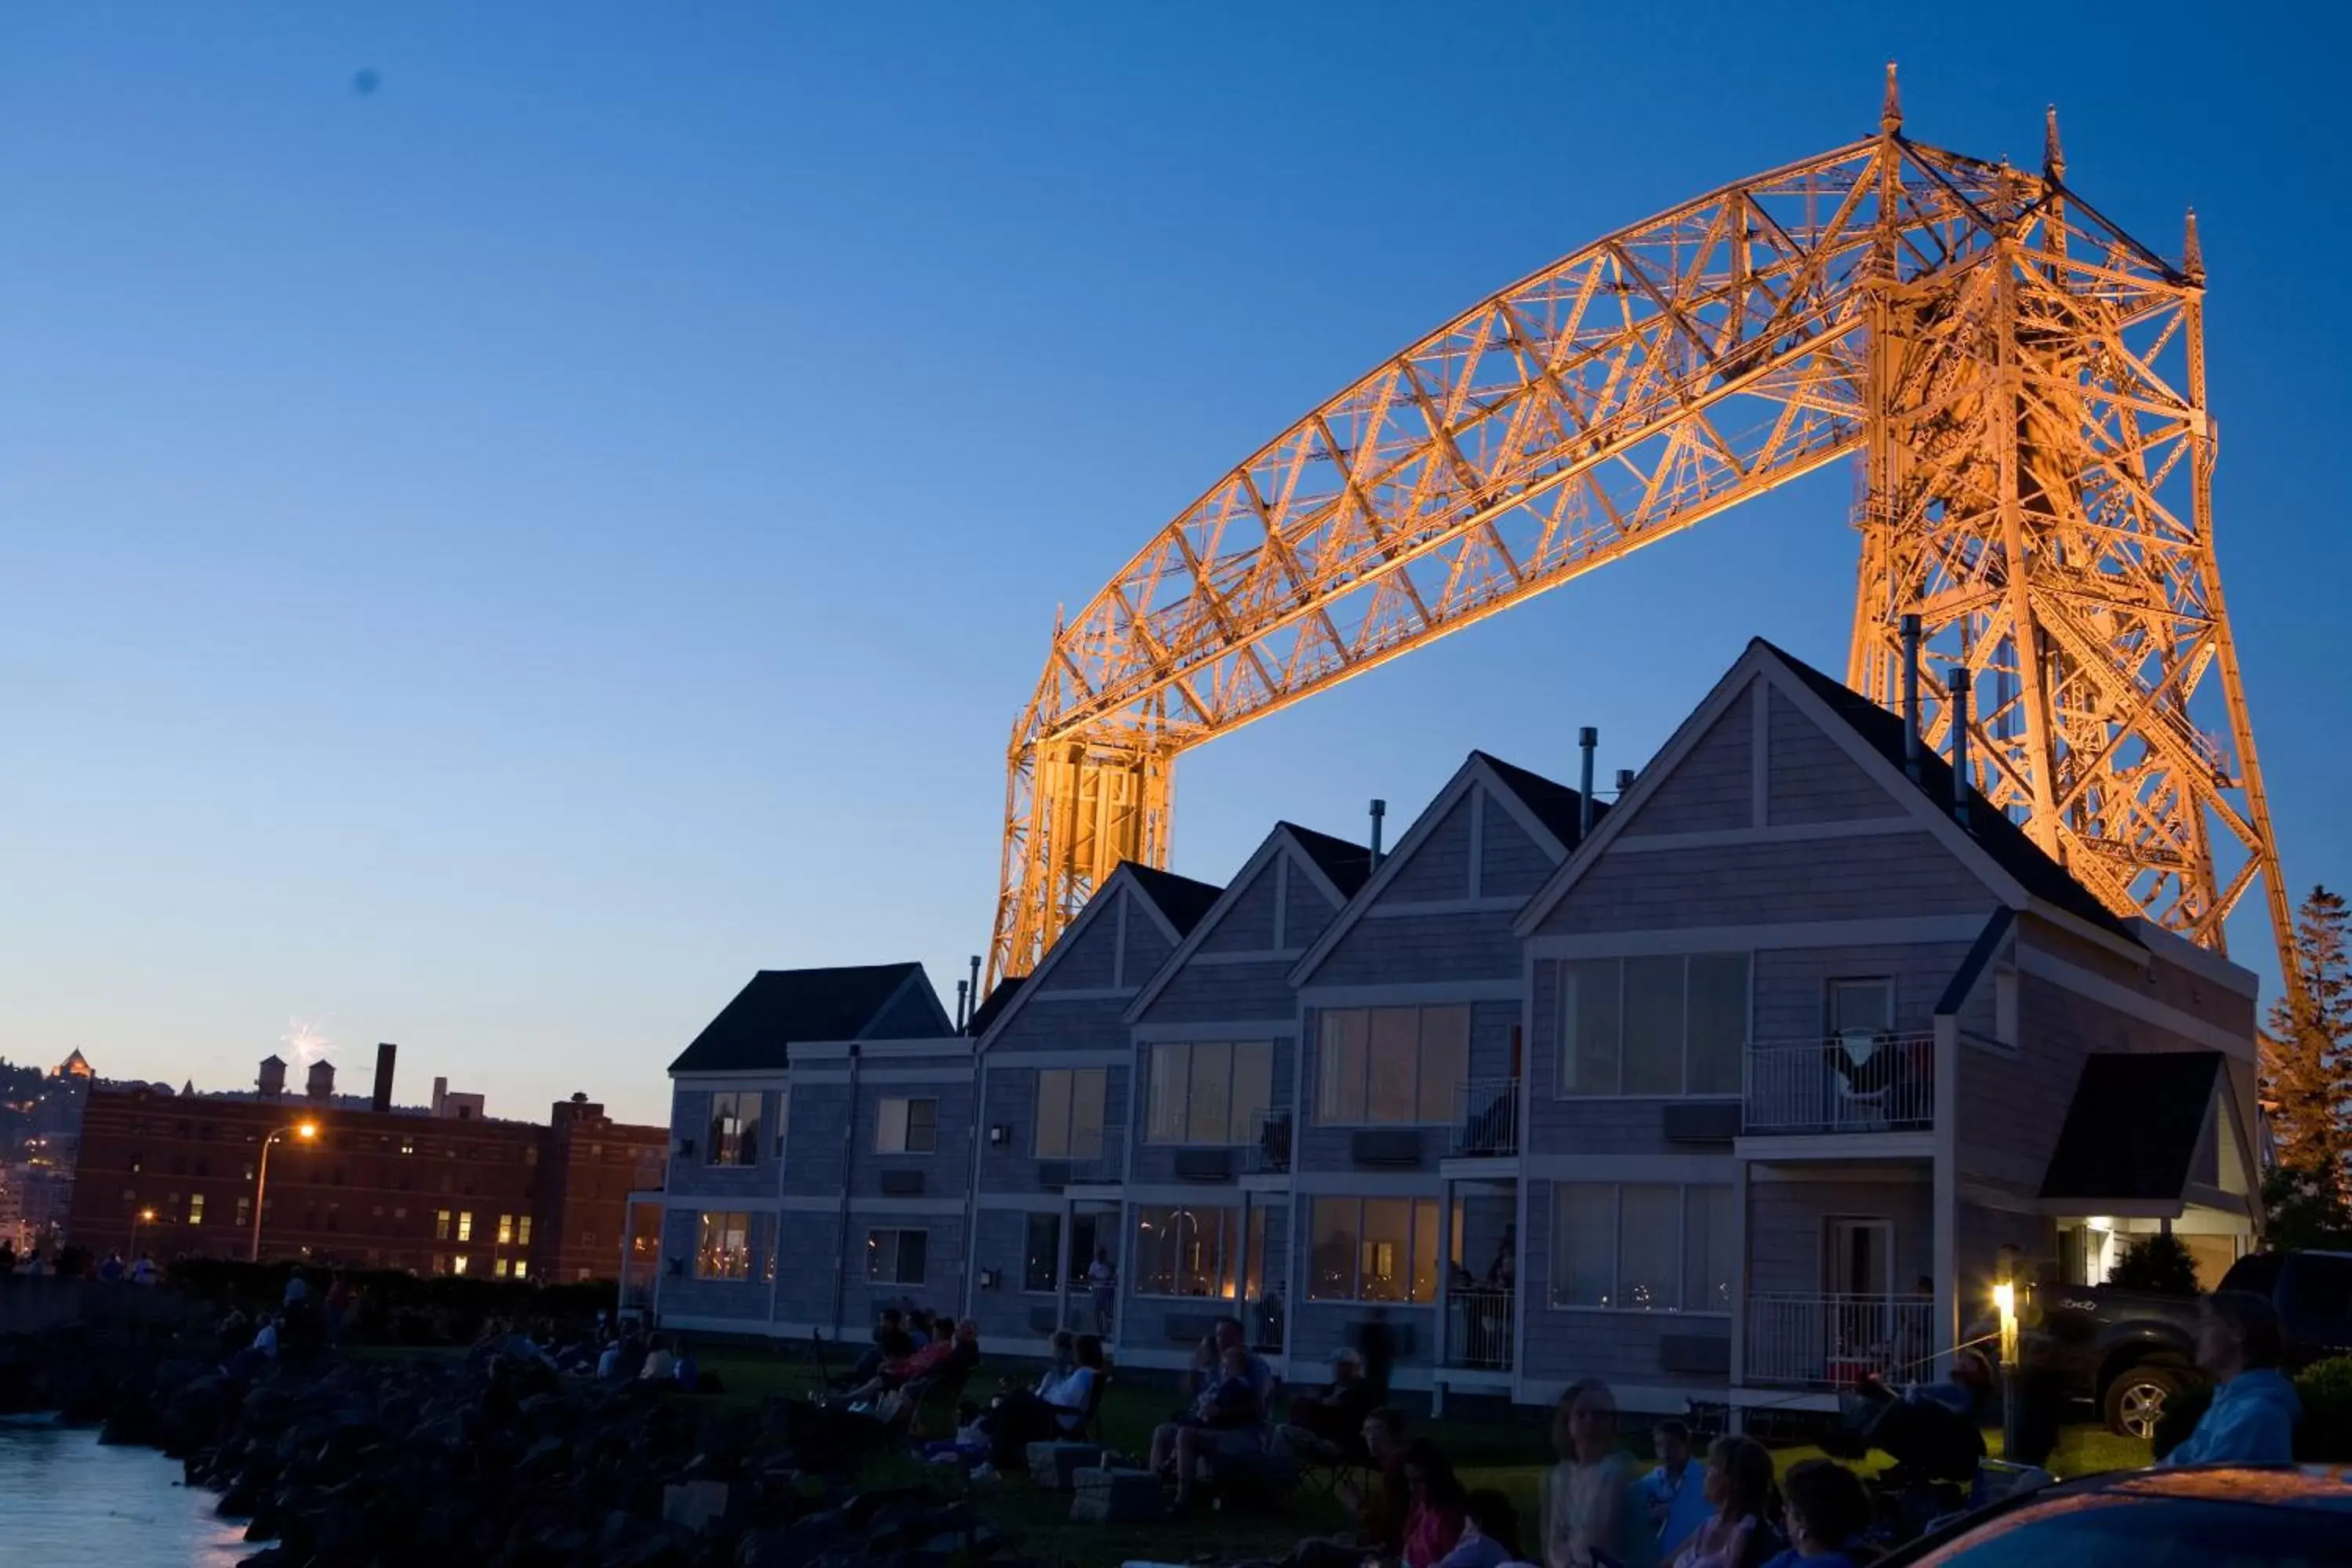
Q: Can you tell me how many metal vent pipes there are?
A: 7